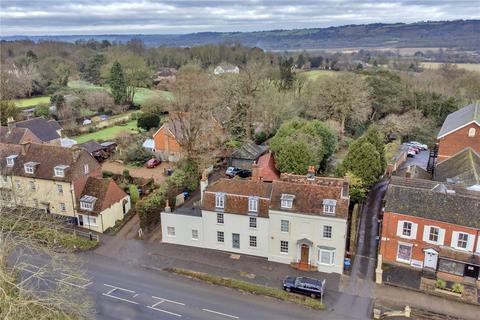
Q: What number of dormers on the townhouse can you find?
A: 4